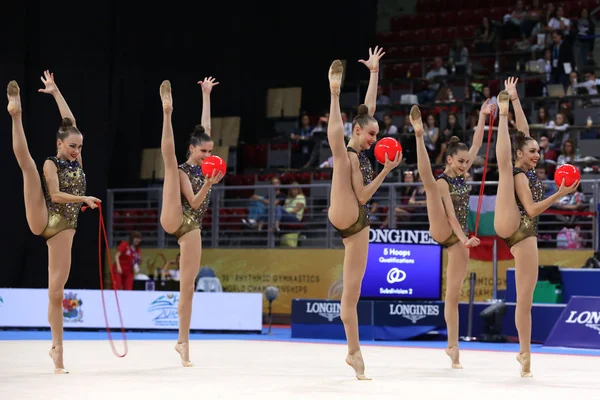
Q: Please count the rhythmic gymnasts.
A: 5